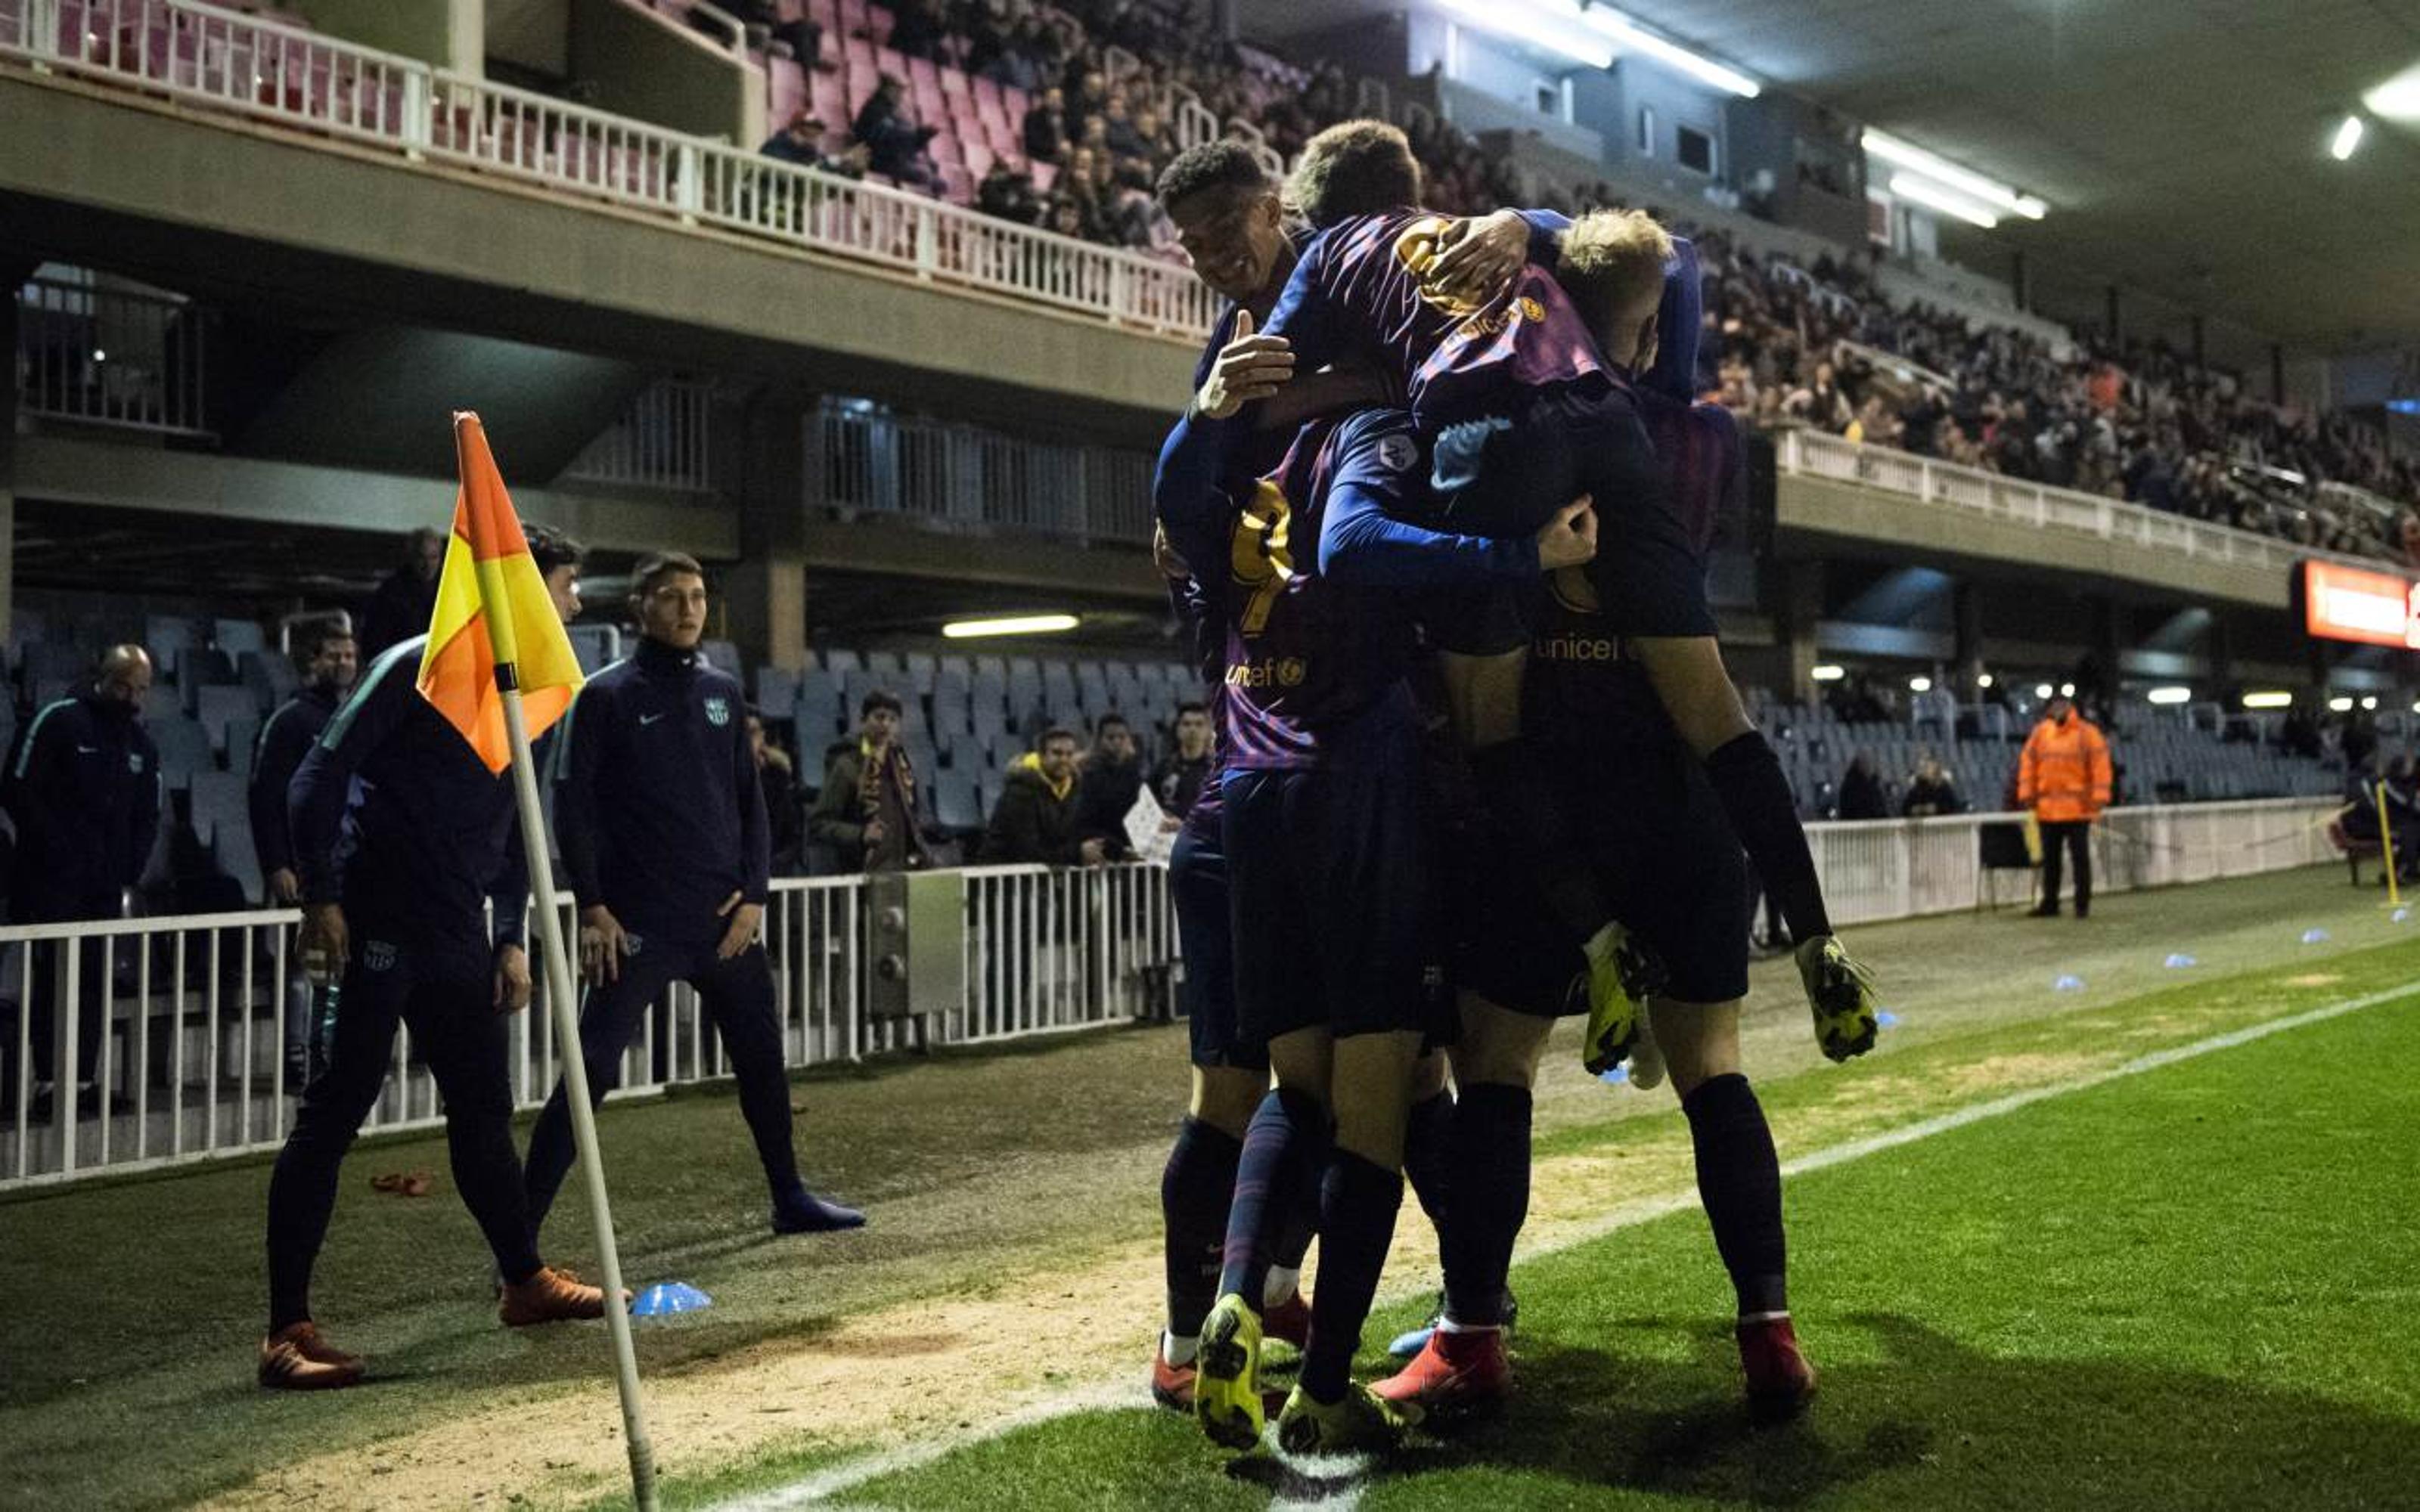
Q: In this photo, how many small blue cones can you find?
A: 7